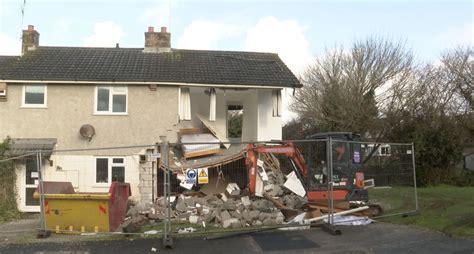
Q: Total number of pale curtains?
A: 3